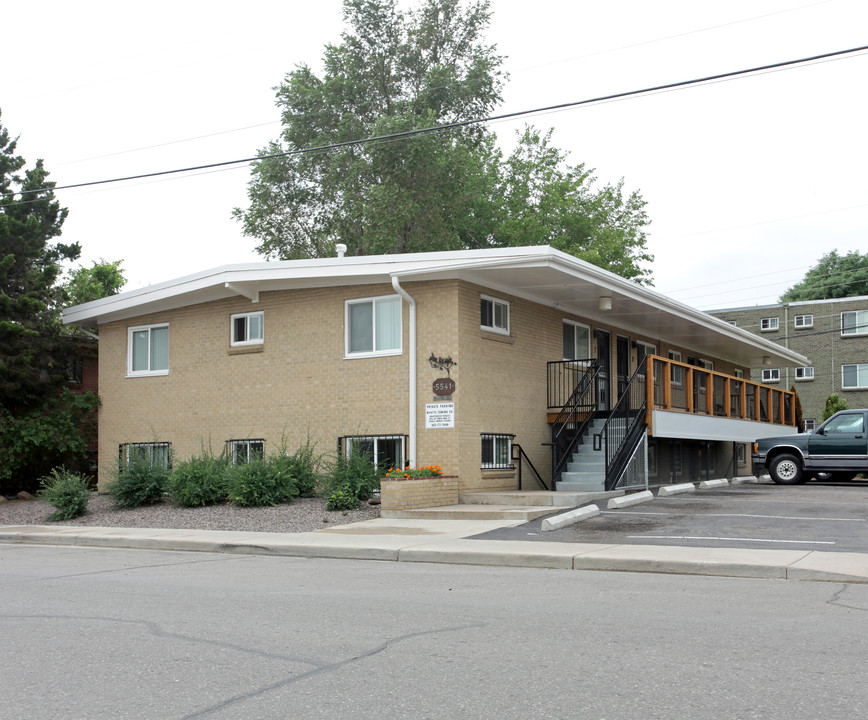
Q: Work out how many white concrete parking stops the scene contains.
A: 6